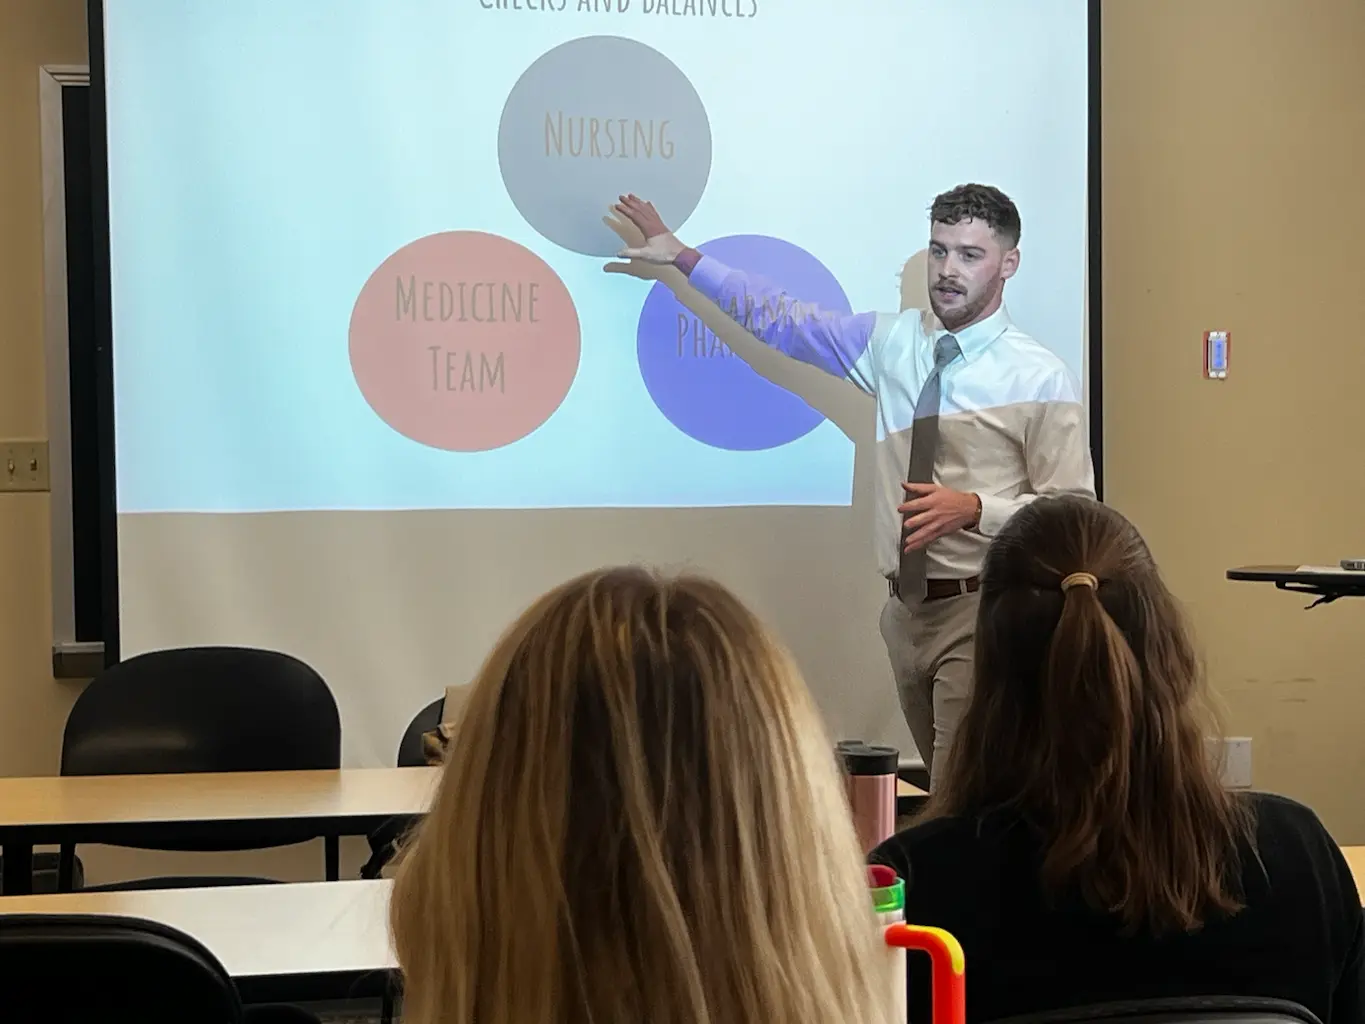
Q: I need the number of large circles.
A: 3